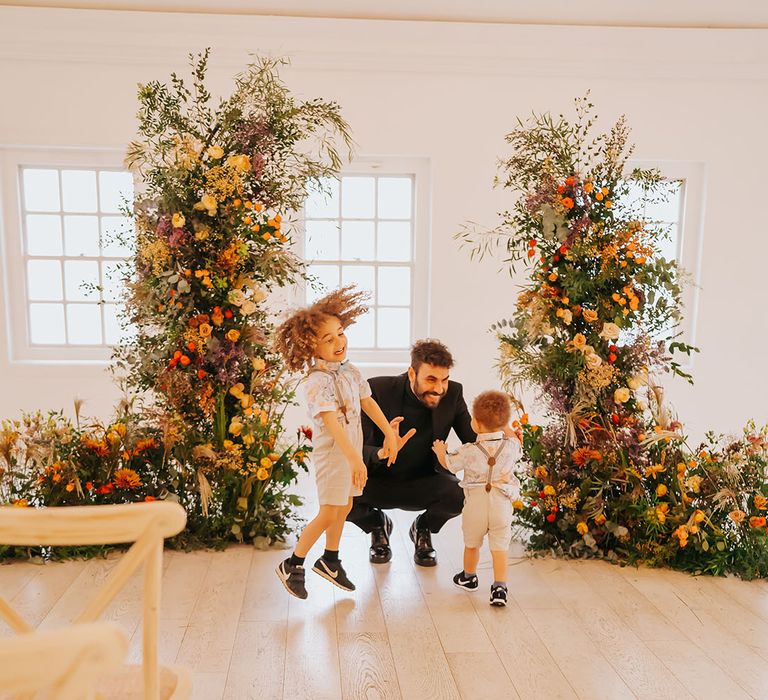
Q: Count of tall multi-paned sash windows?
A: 3